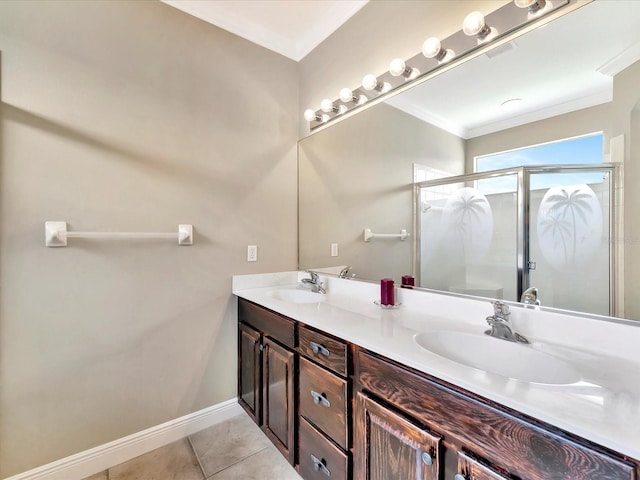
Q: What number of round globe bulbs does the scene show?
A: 8